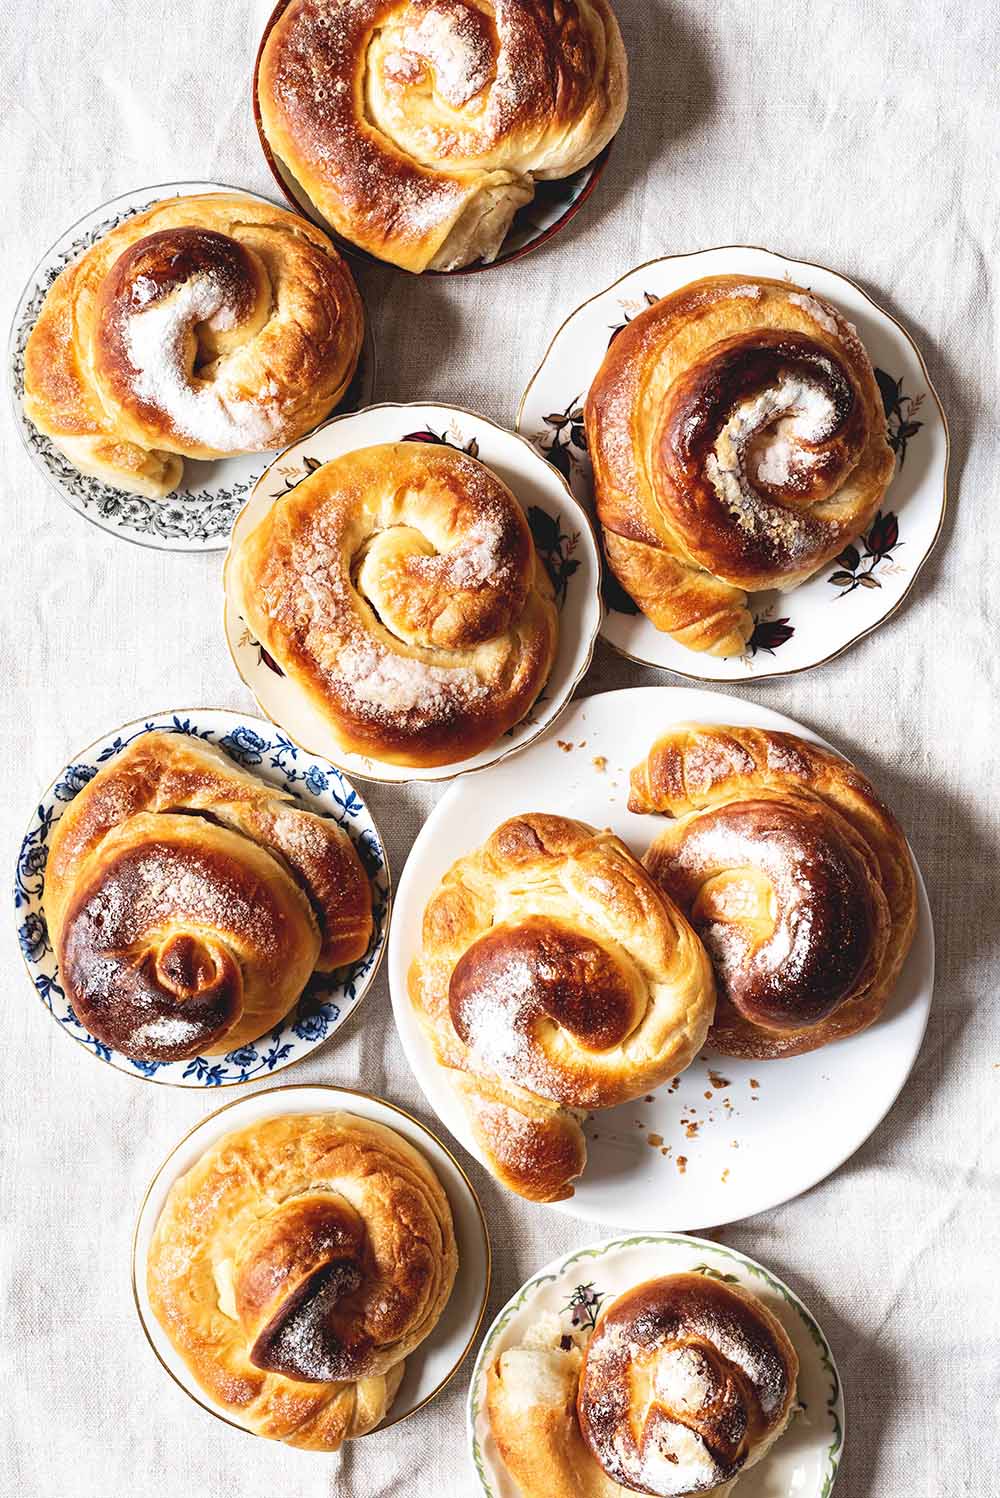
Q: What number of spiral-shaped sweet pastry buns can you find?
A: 9